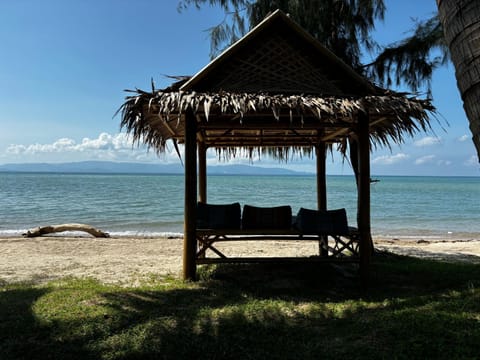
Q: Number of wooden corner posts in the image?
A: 4